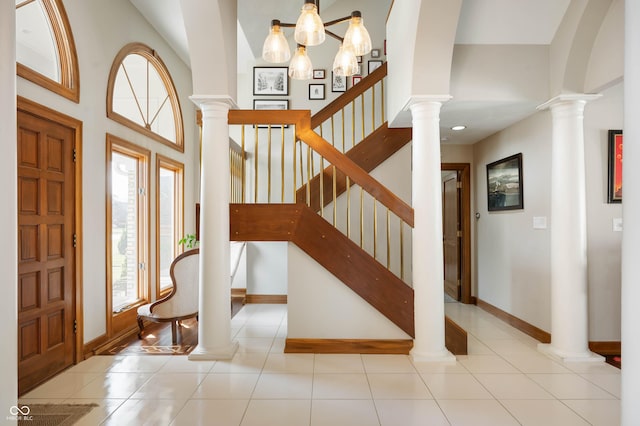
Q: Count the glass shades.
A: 5